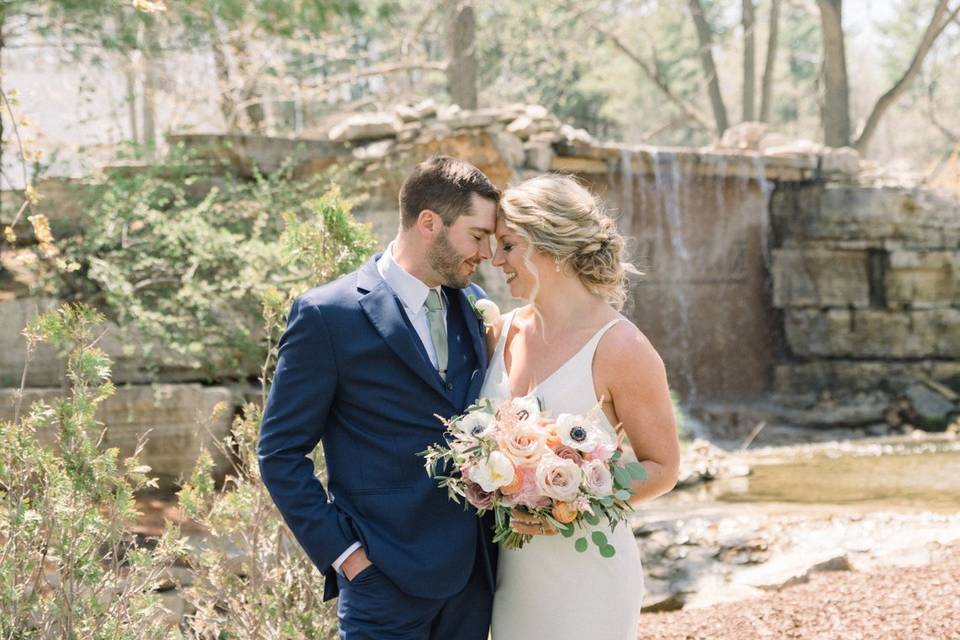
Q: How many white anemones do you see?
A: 3